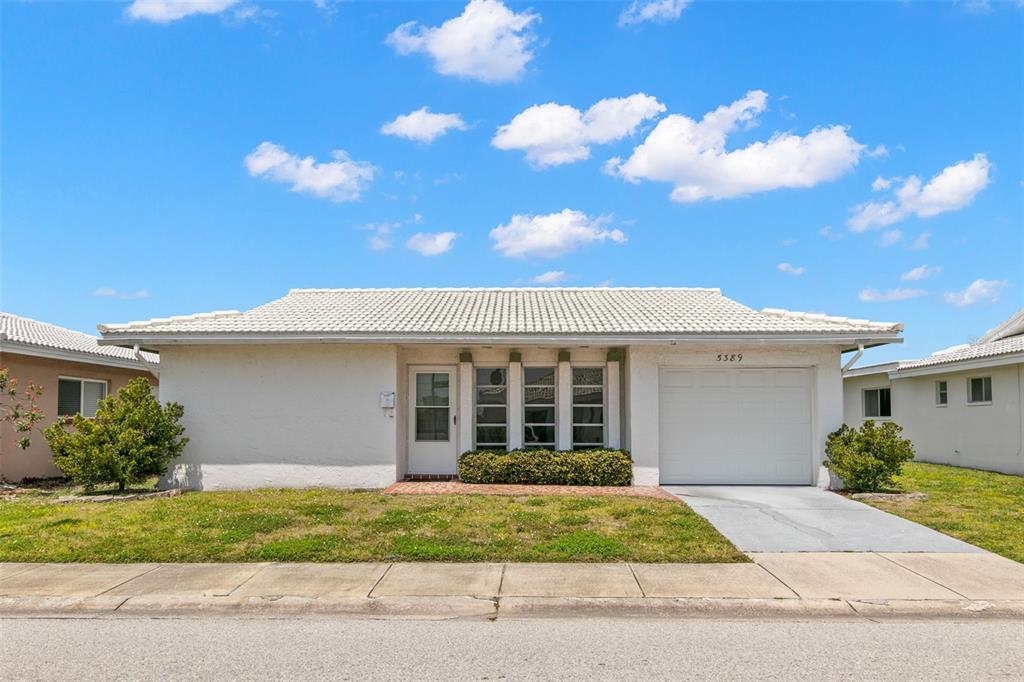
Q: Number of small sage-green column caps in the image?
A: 4